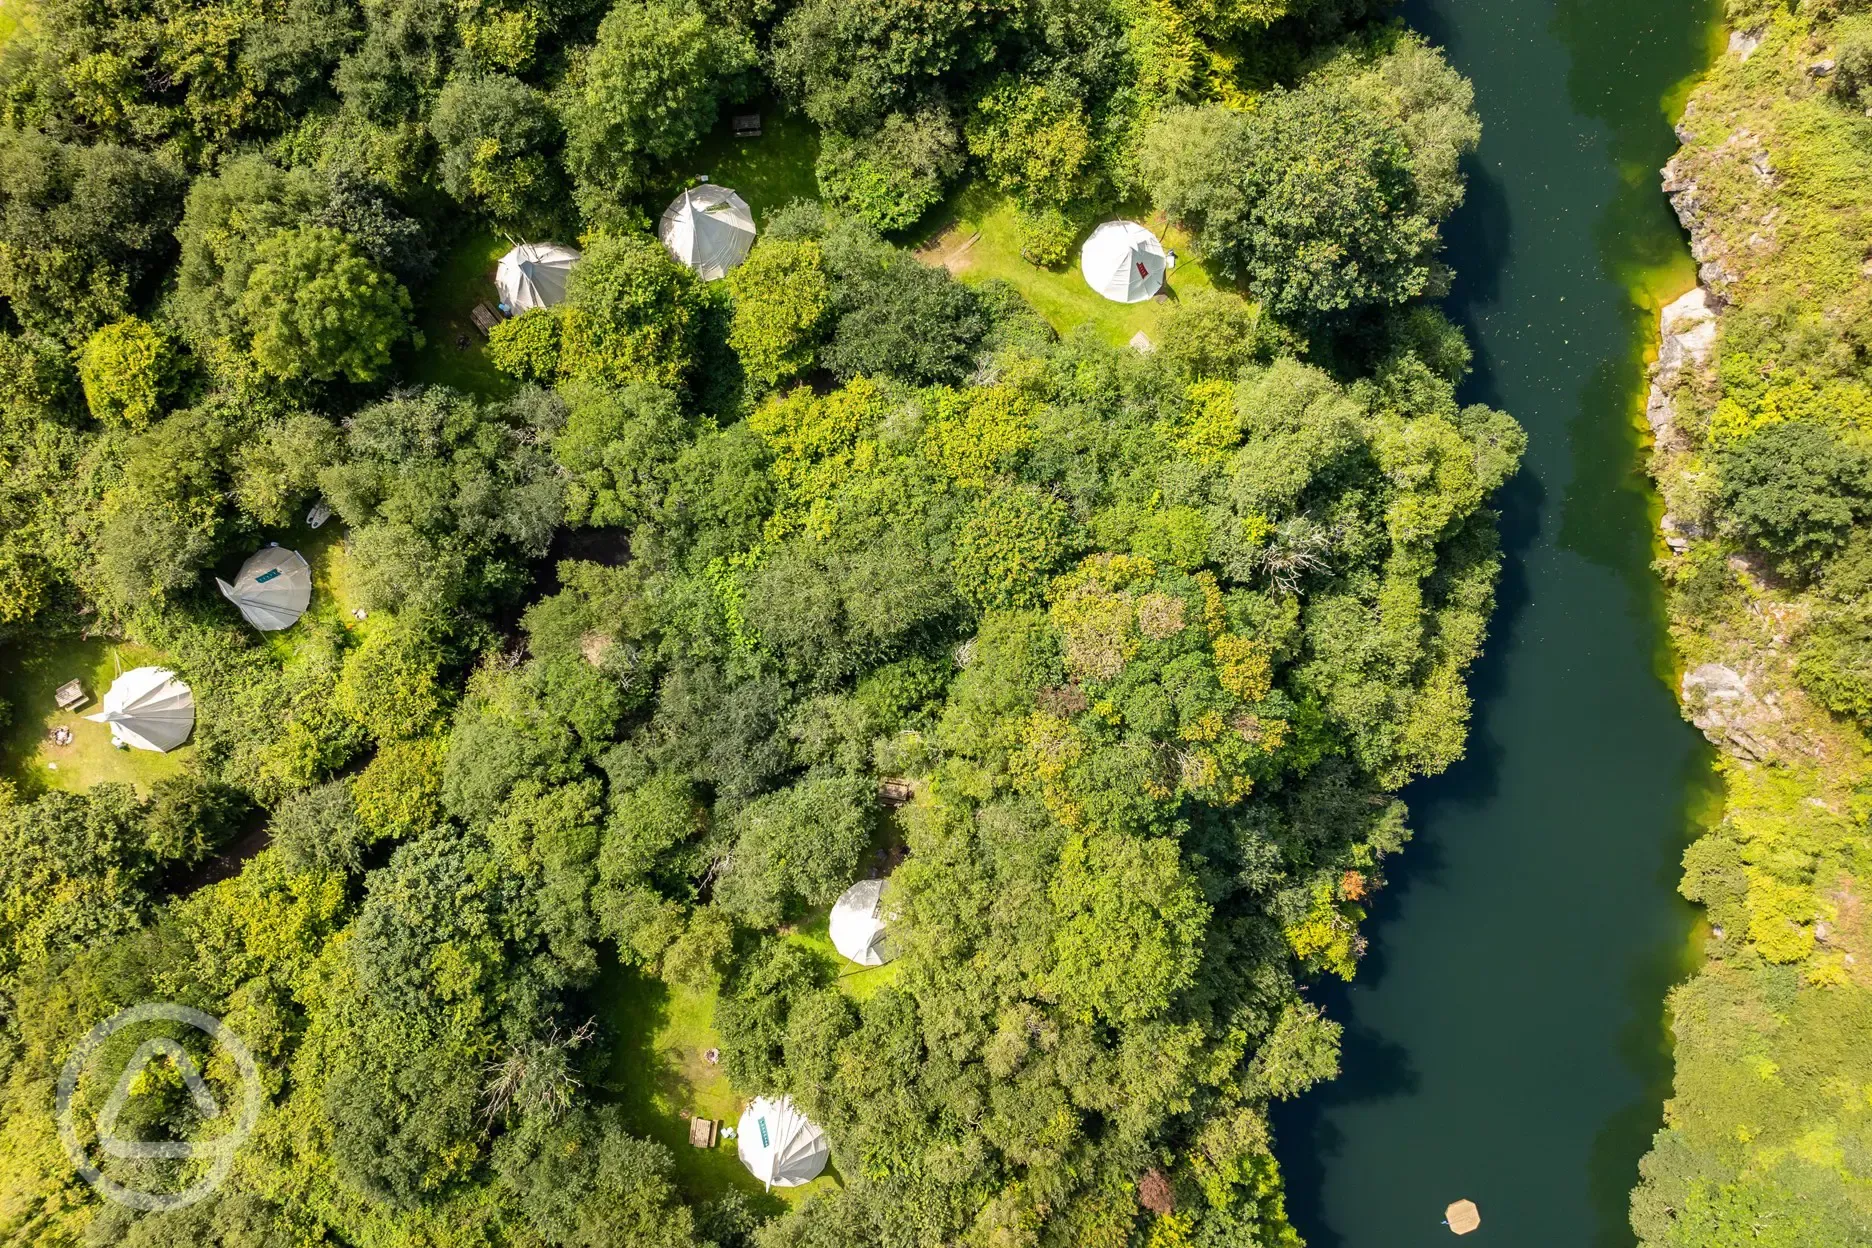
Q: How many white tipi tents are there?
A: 7